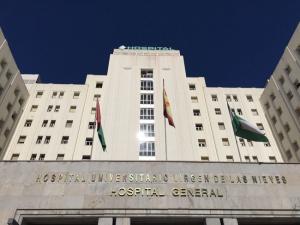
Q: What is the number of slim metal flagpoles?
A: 3